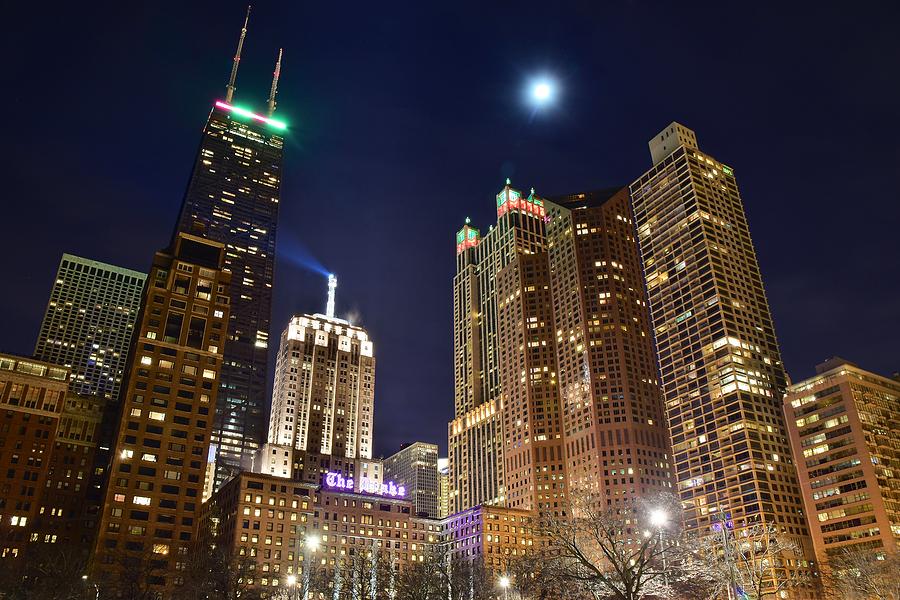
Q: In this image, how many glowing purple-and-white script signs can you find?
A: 1